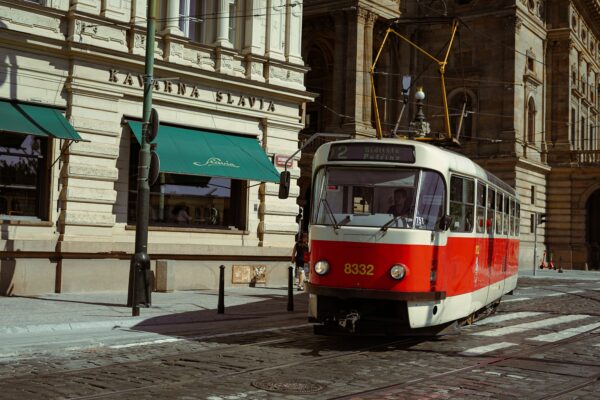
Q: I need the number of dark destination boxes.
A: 1